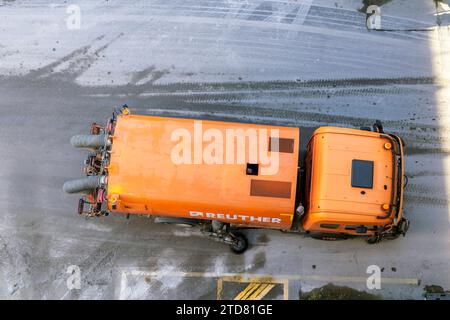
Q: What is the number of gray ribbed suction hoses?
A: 2